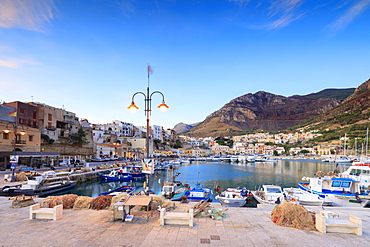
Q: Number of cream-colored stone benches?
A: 3